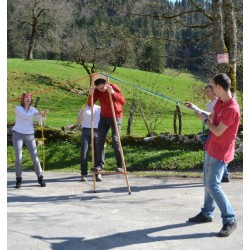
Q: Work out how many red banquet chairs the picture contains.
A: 0